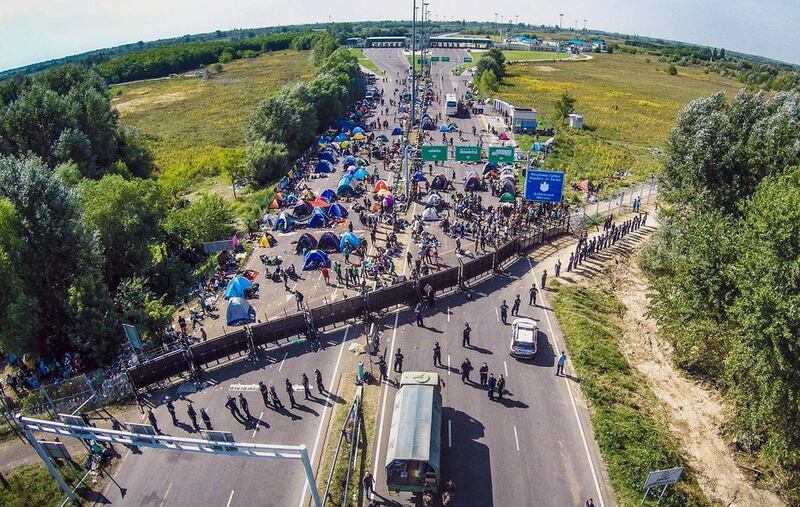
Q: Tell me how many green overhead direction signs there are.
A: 3